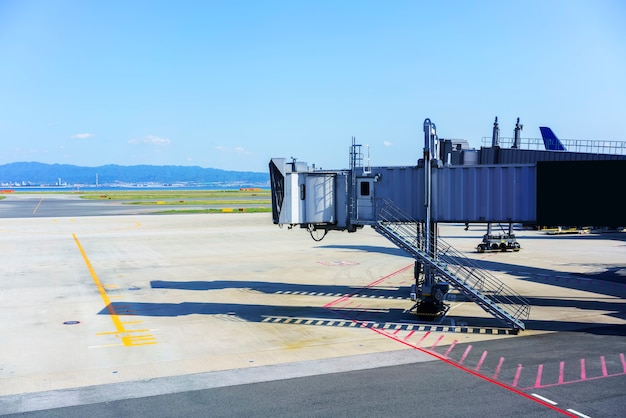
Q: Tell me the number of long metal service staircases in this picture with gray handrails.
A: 1